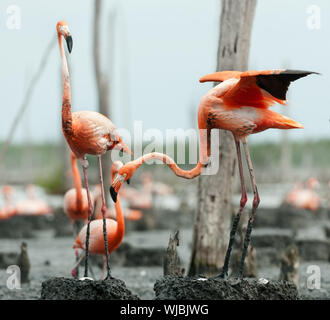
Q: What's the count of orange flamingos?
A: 4